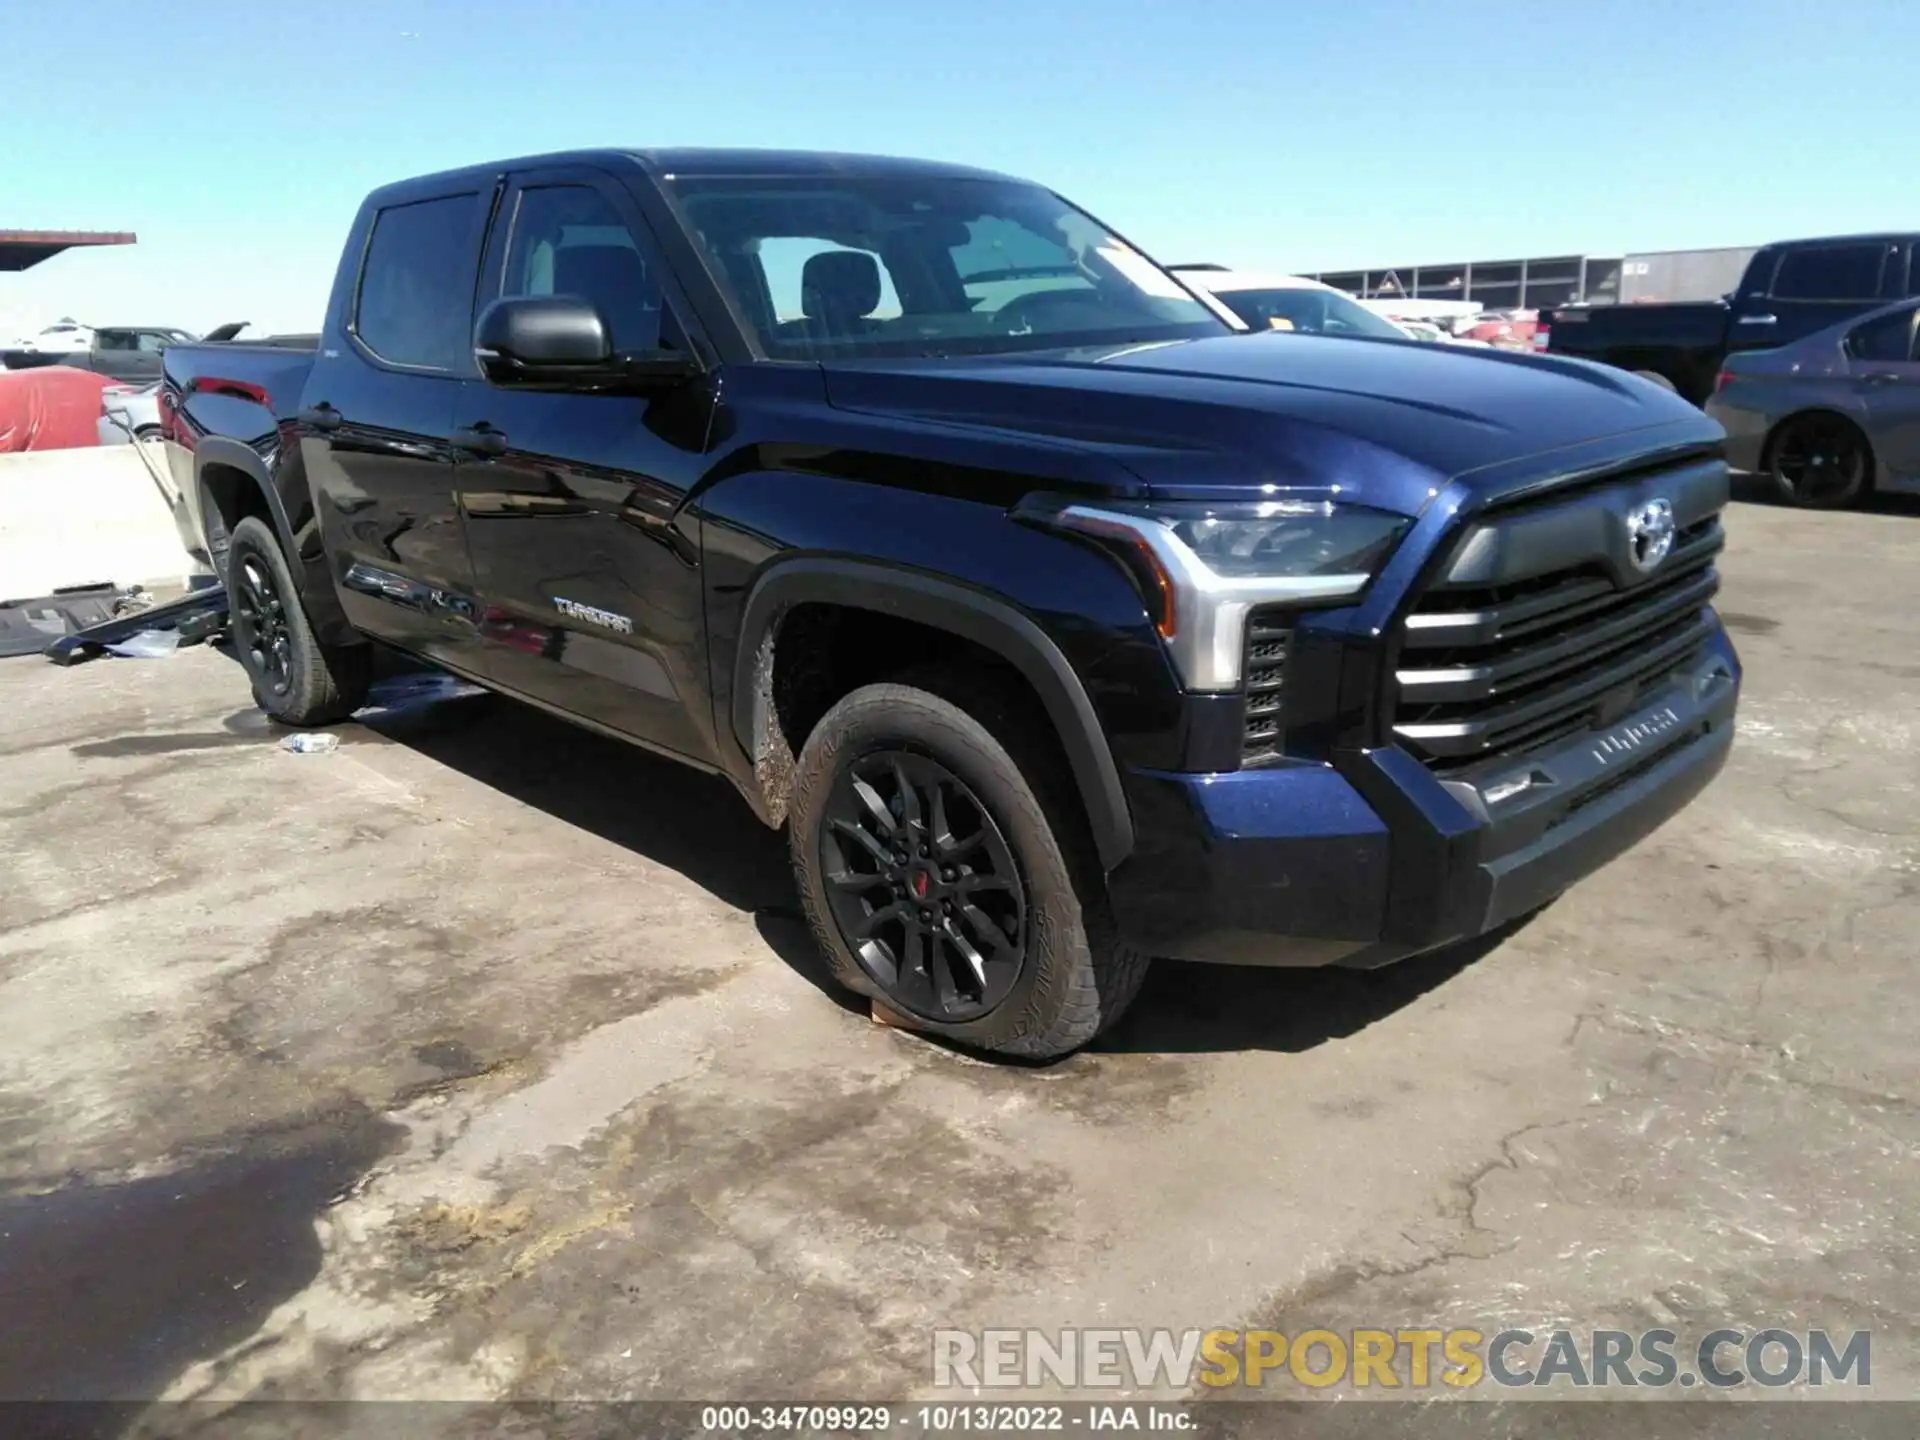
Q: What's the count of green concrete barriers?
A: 0